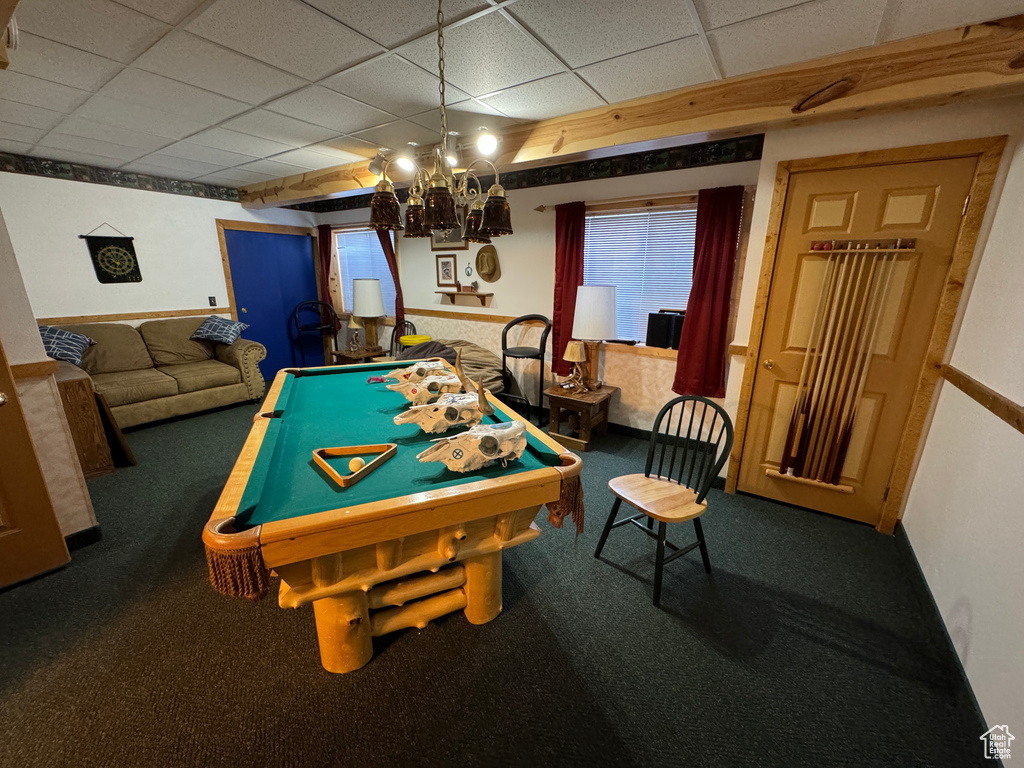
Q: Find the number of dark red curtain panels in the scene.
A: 4